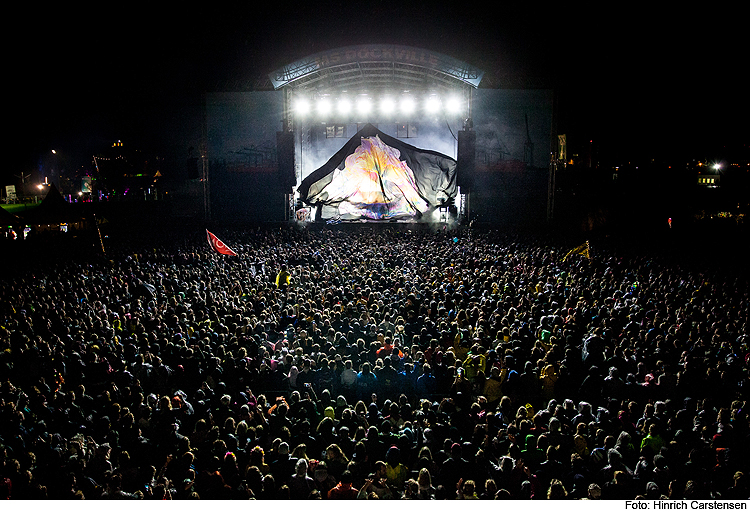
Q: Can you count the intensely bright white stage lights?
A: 8